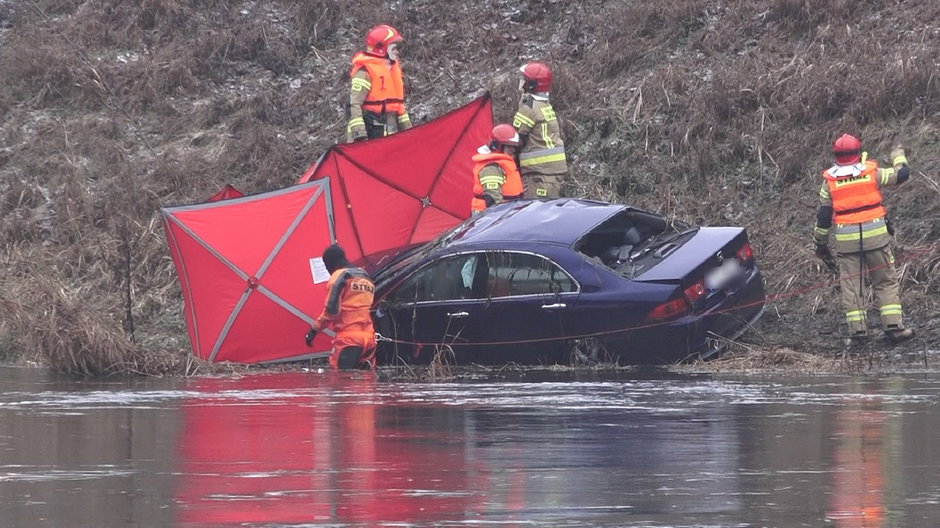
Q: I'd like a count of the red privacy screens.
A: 2